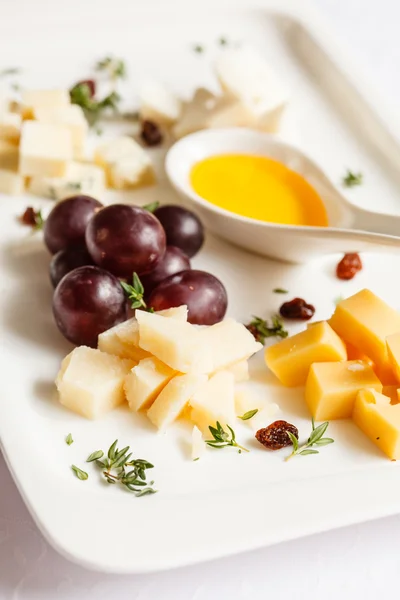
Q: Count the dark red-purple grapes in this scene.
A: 7